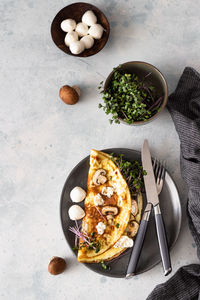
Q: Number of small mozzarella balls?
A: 9